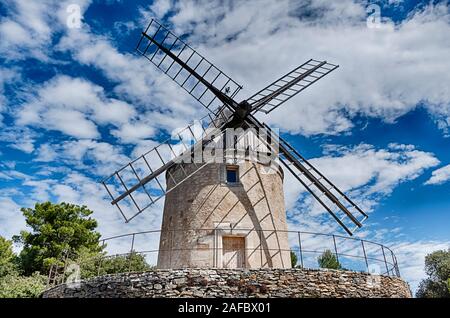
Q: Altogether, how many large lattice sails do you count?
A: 4